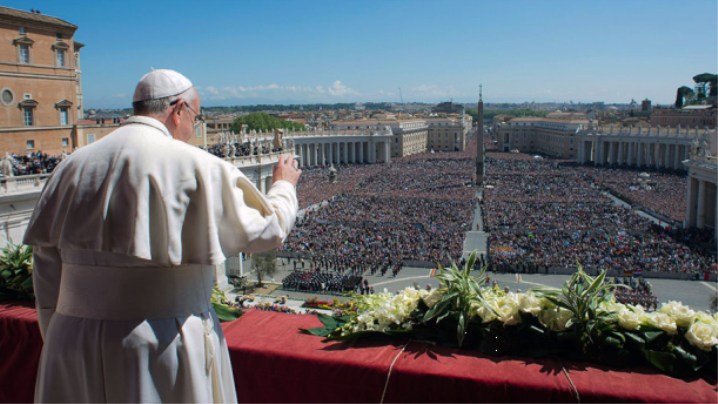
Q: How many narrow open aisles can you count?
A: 3